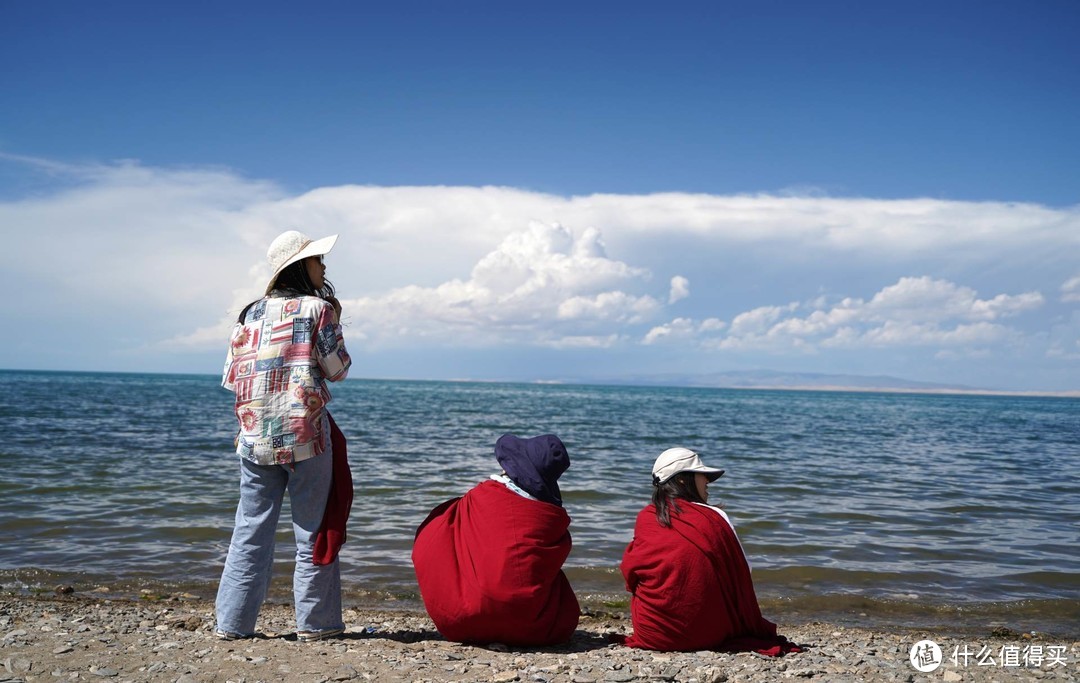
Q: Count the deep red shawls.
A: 3